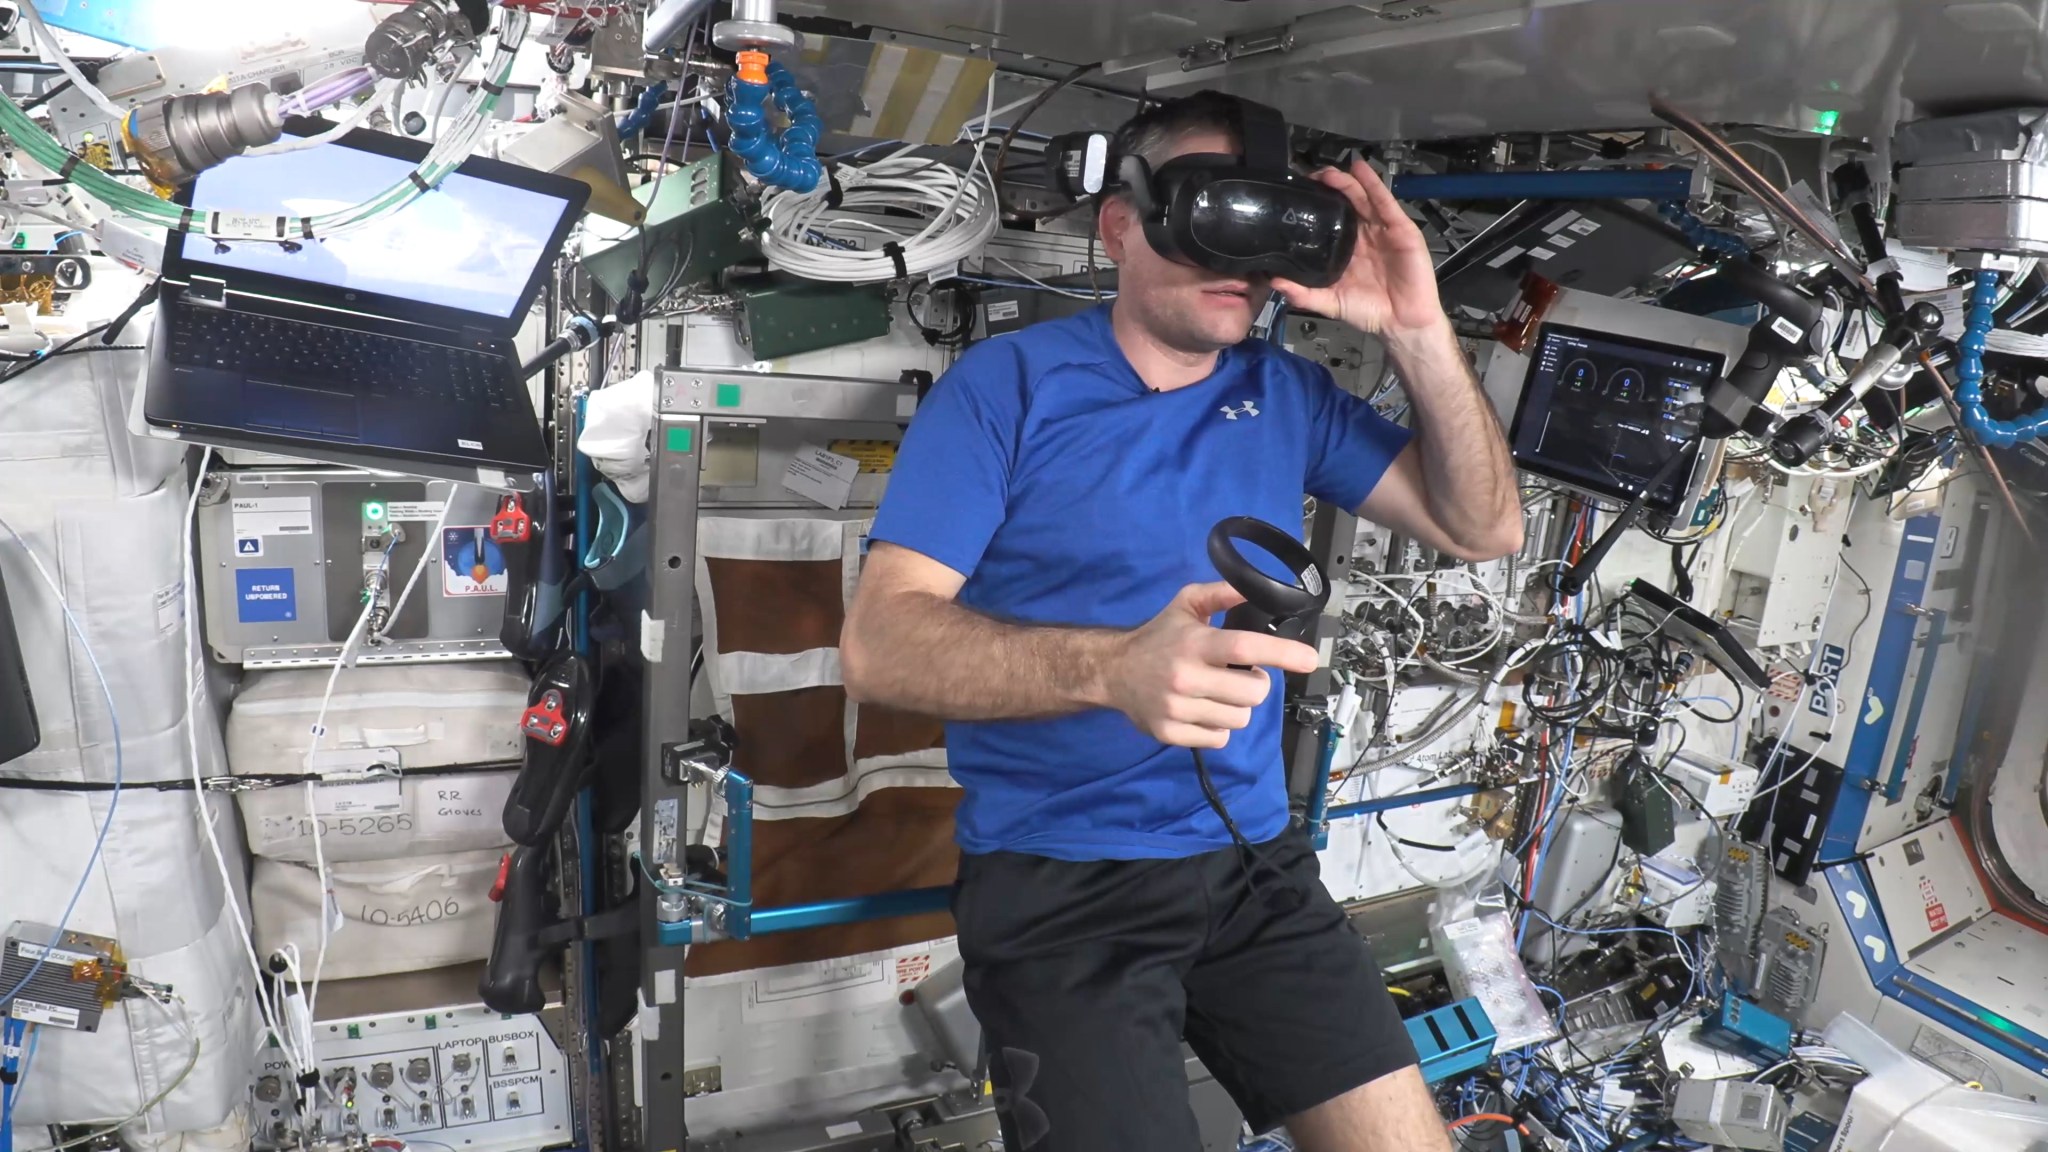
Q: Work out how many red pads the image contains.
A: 3